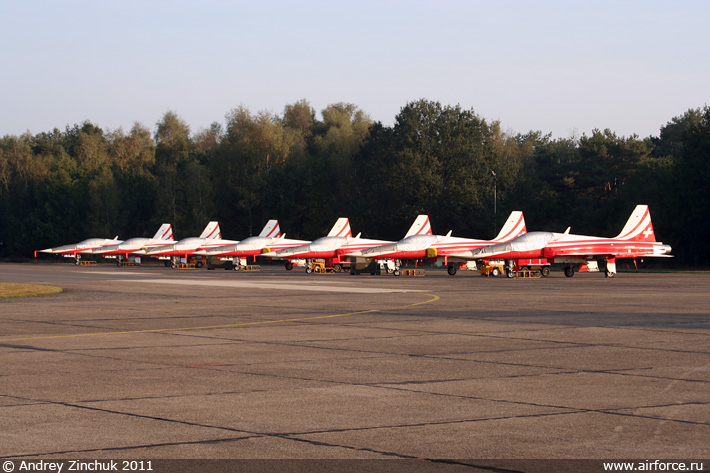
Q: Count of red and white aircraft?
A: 7